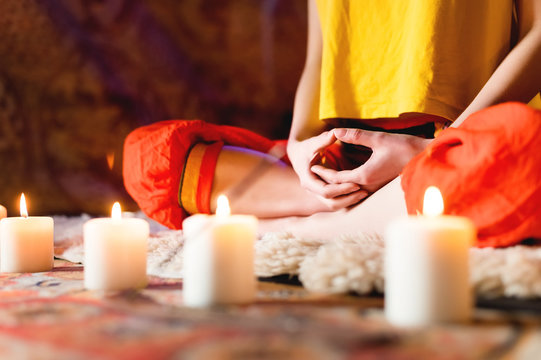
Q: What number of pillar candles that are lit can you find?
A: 4